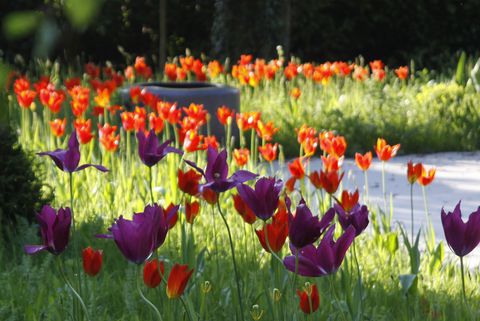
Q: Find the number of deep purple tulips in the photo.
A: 11